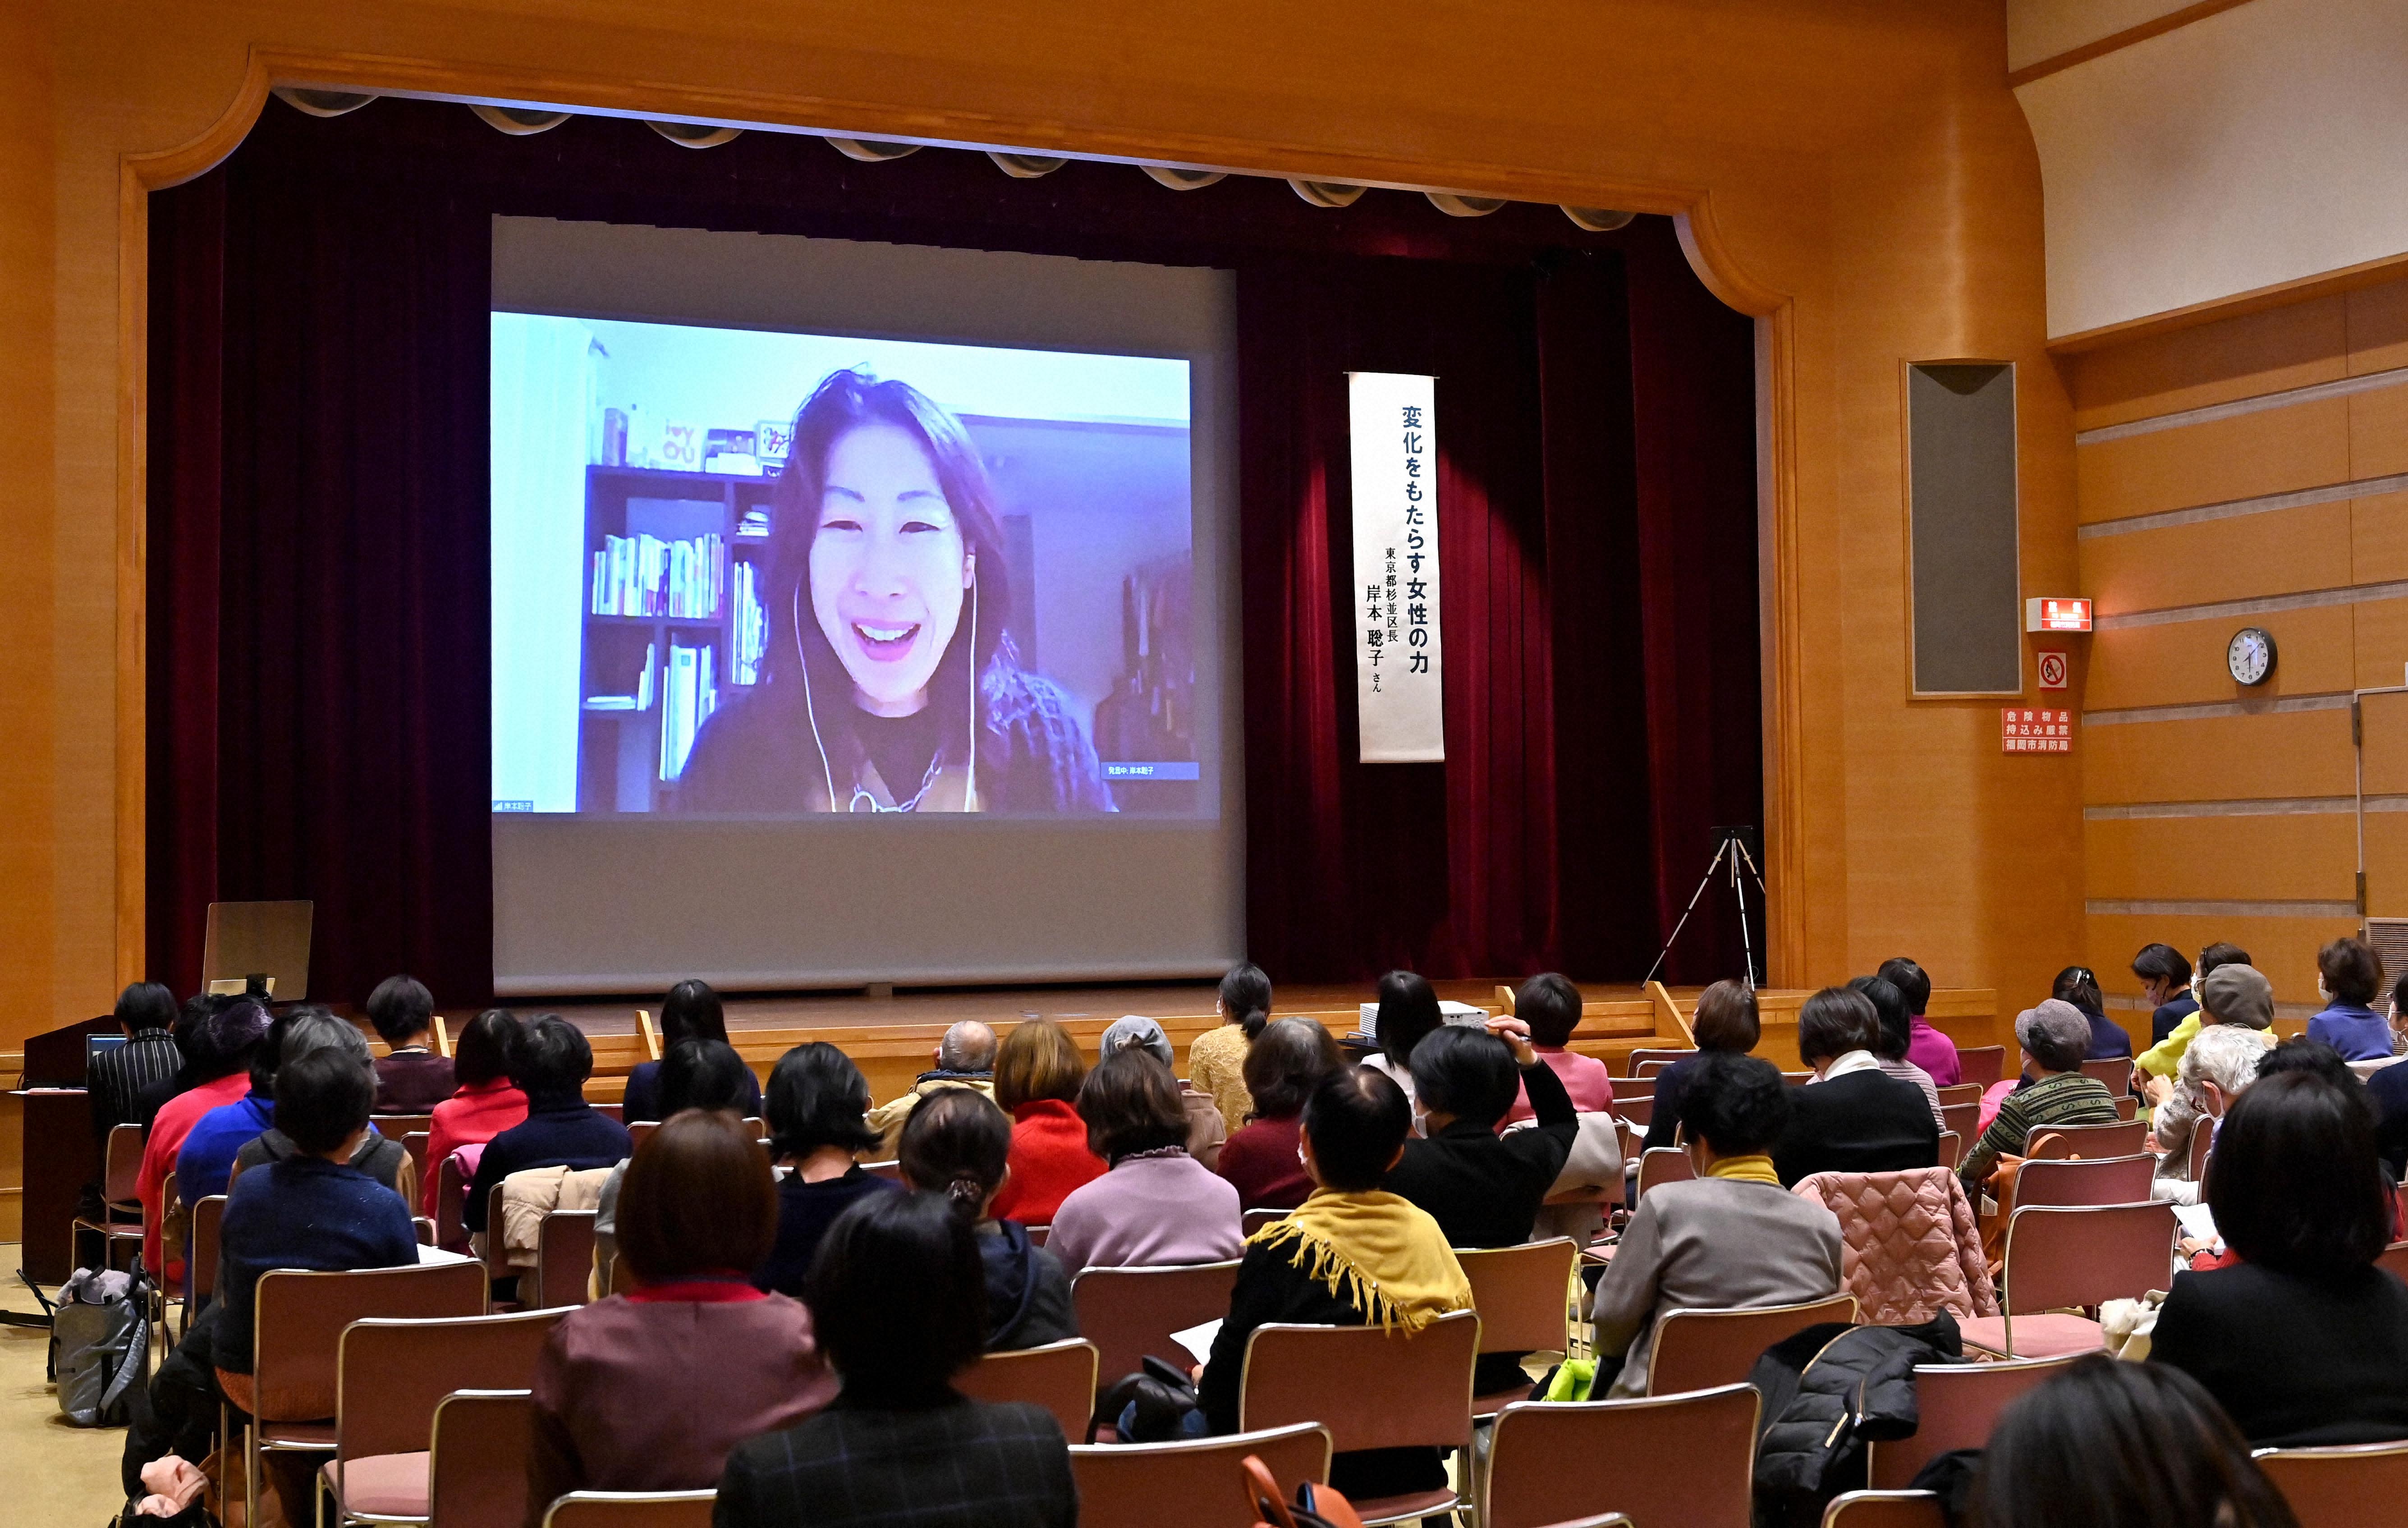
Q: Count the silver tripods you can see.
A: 1